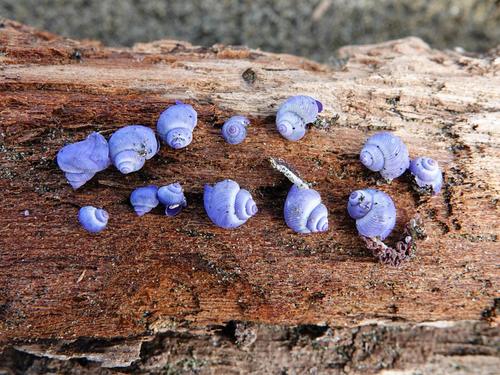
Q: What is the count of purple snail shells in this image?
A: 13